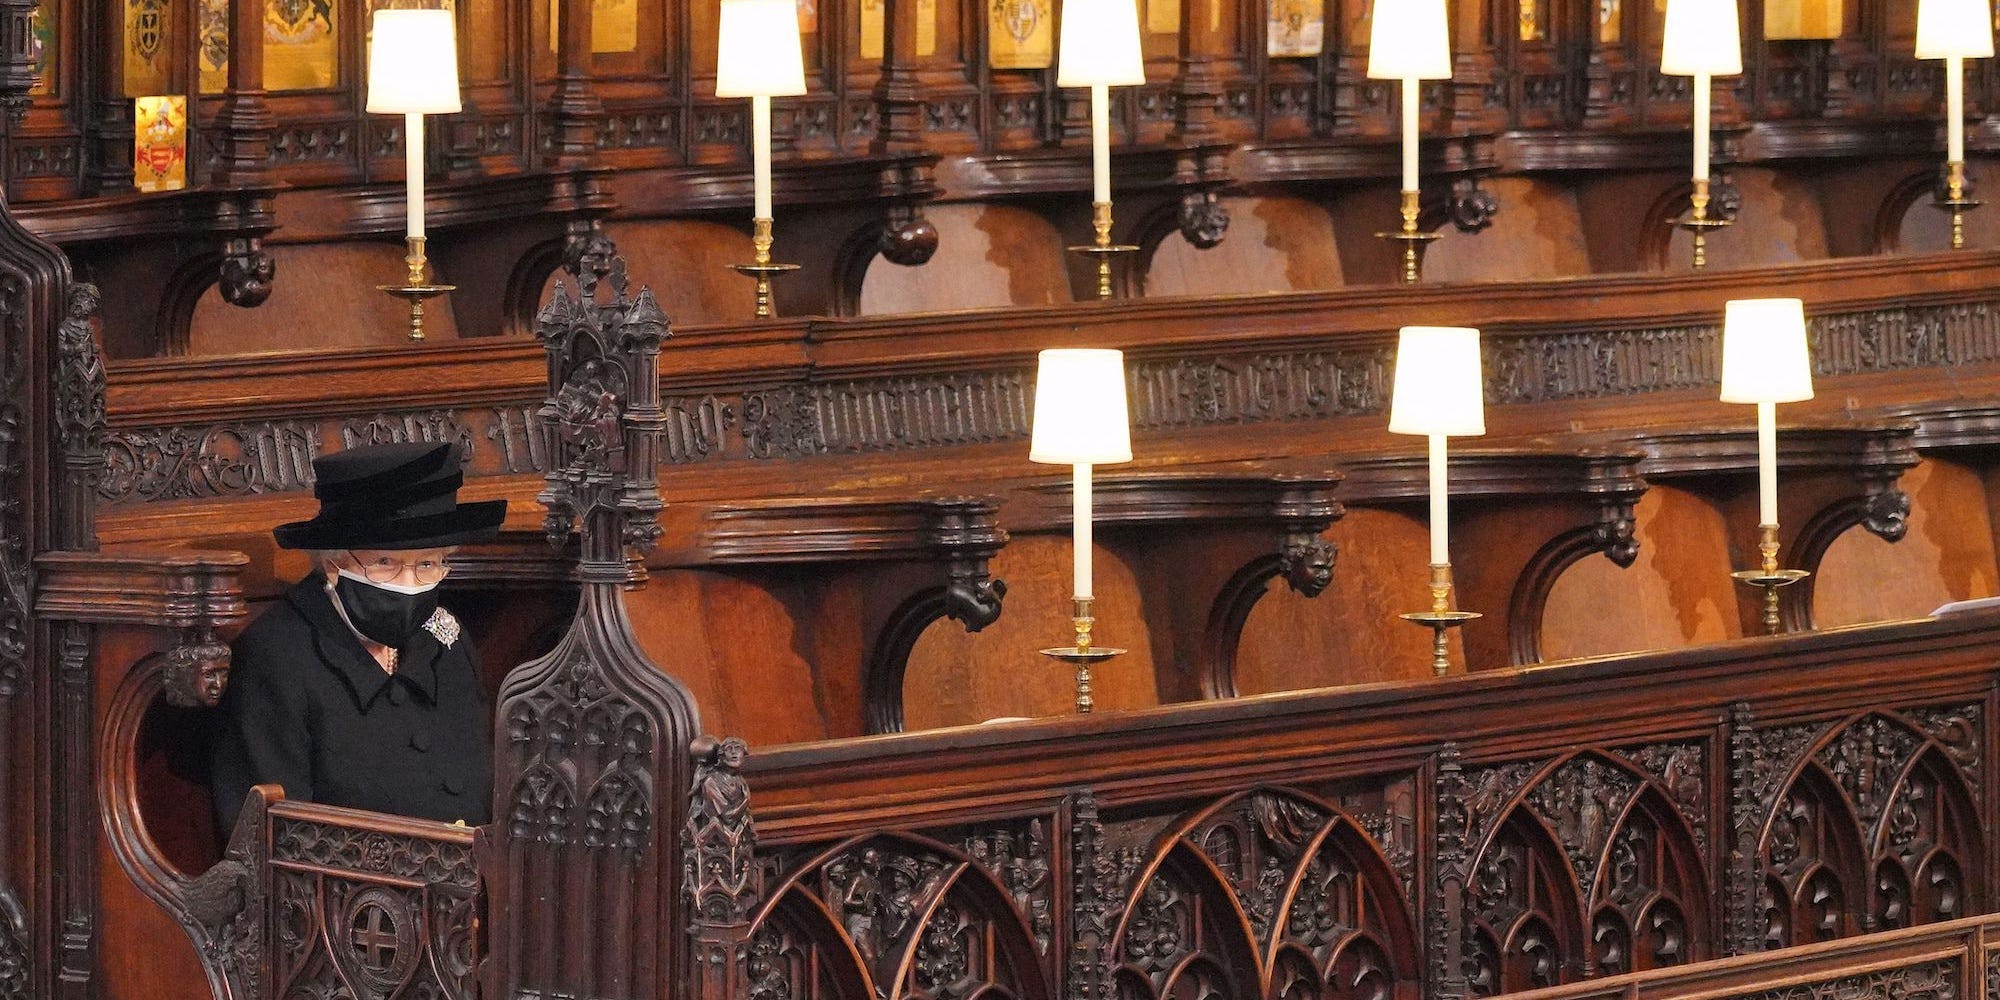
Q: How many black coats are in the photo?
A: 1